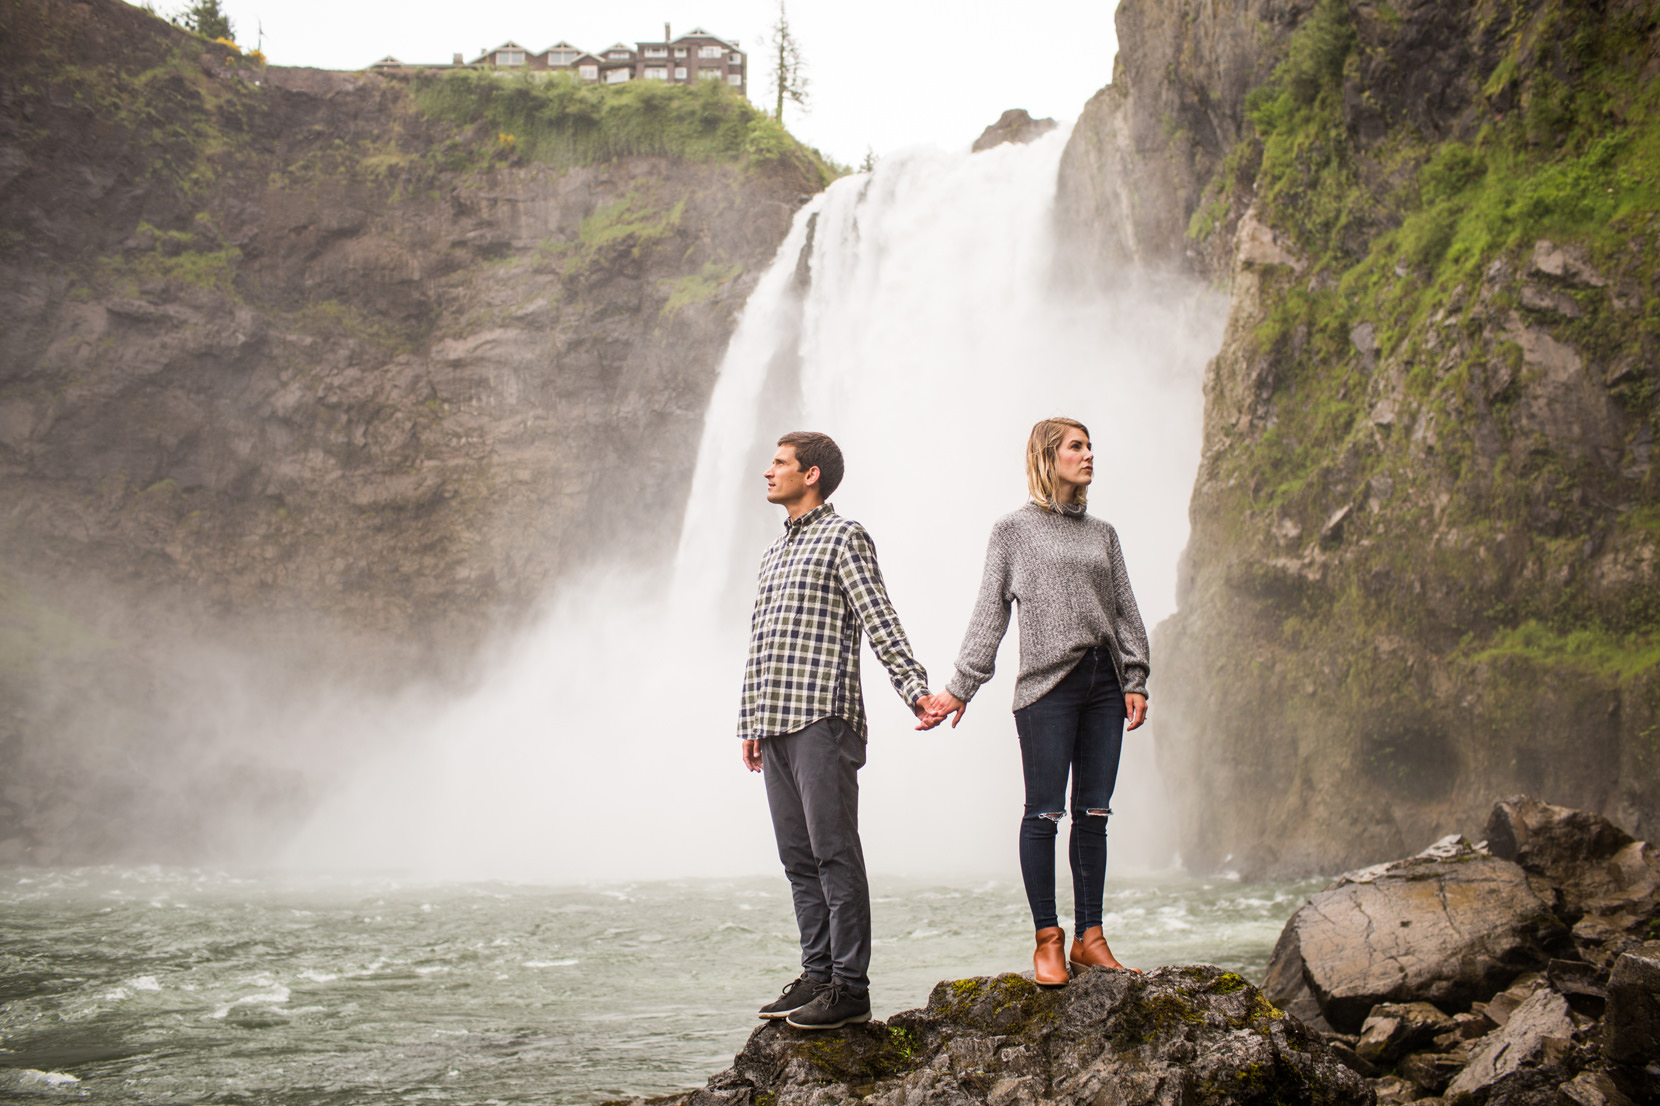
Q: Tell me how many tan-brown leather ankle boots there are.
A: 2